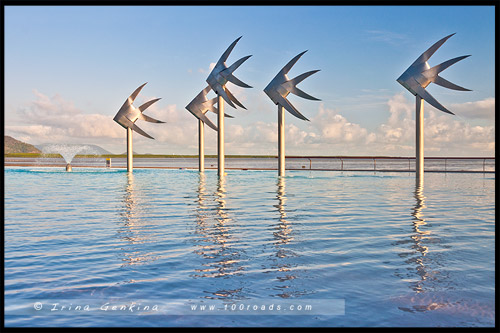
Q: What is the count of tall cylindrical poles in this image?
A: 5